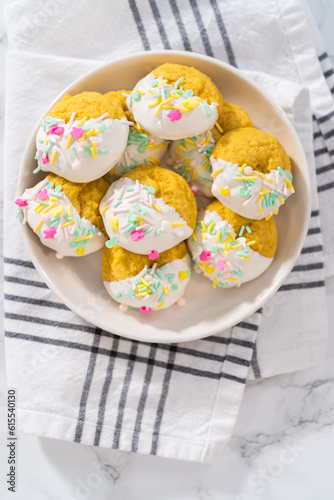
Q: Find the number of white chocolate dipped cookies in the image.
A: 9